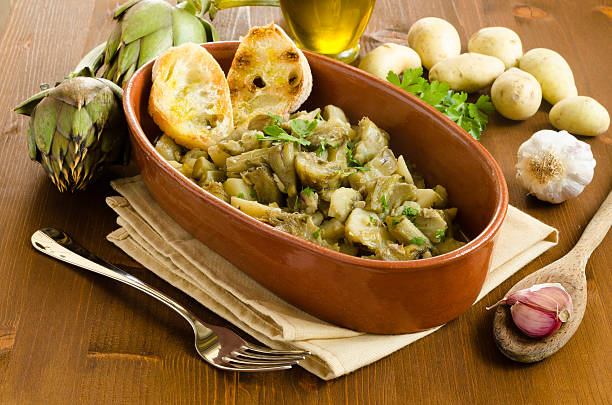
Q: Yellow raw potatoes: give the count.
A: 7